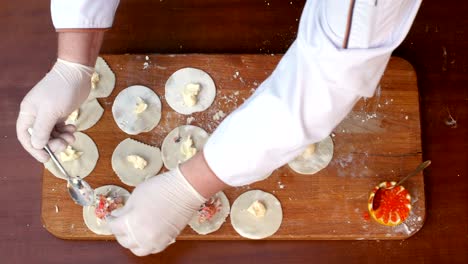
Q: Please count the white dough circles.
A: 11